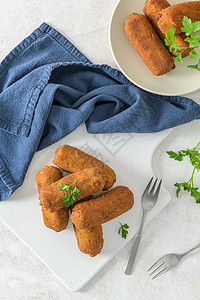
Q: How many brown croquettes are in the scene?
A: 8